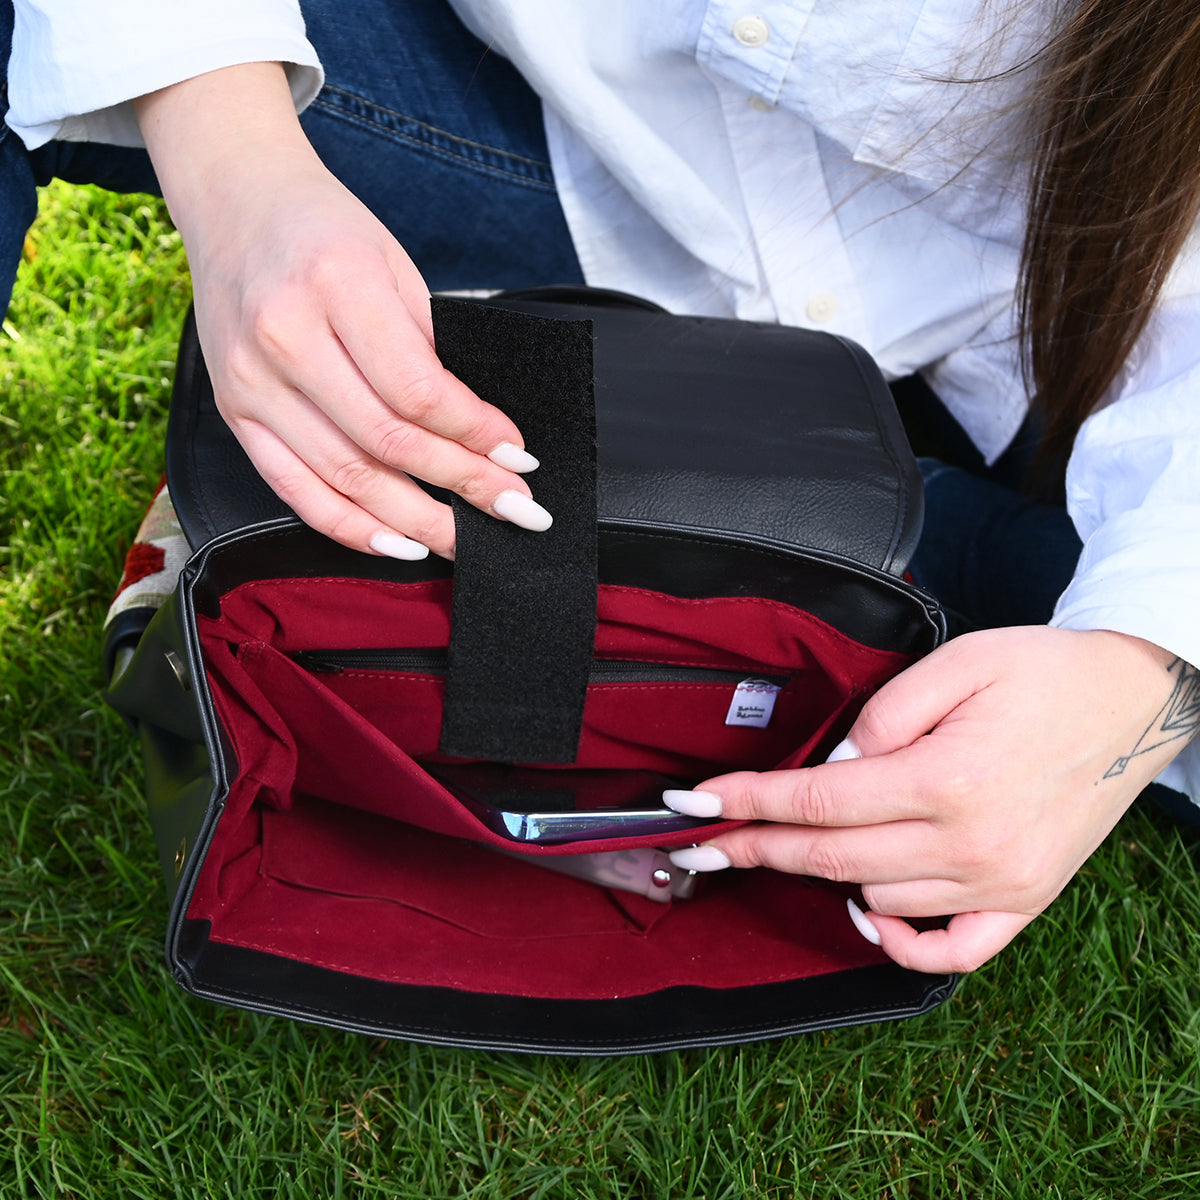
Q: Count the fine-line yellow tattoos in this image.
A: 0